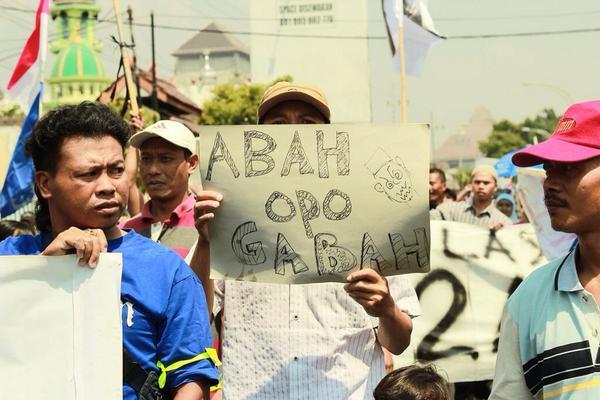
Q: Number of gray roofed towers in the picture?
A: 1